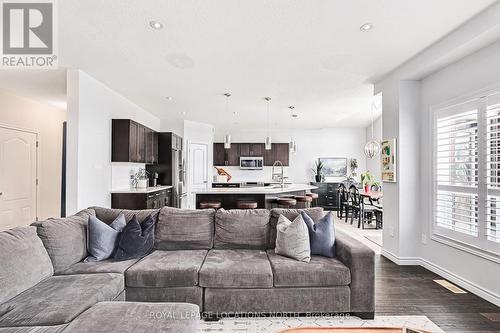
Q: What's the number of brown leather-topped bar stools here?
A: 5